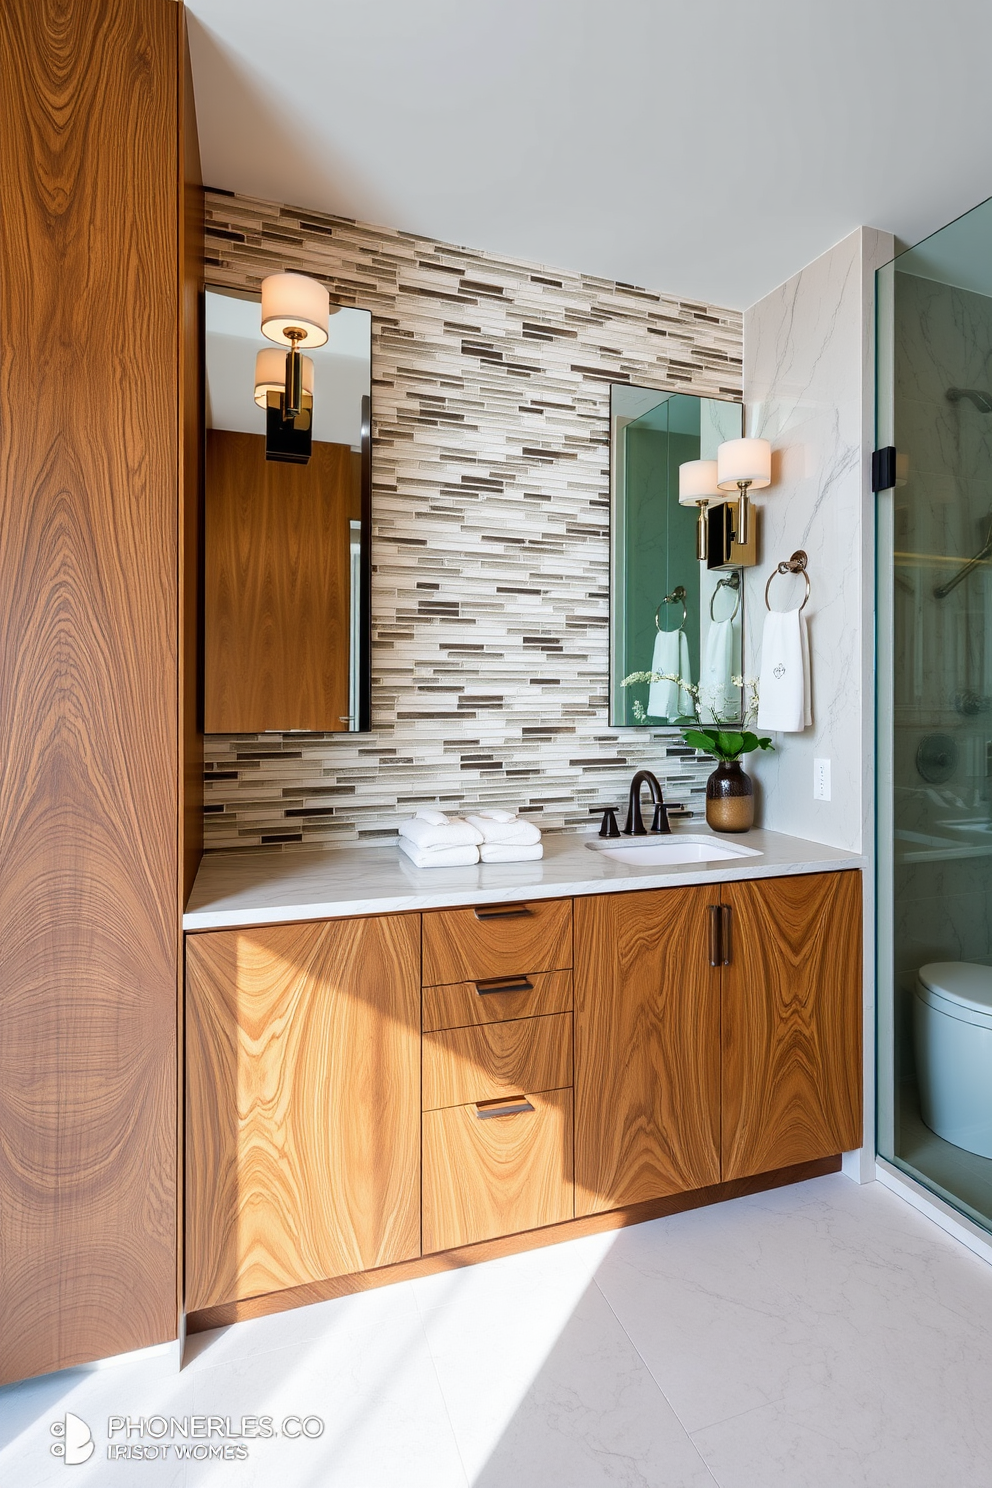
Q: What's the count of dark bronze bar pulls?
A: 5